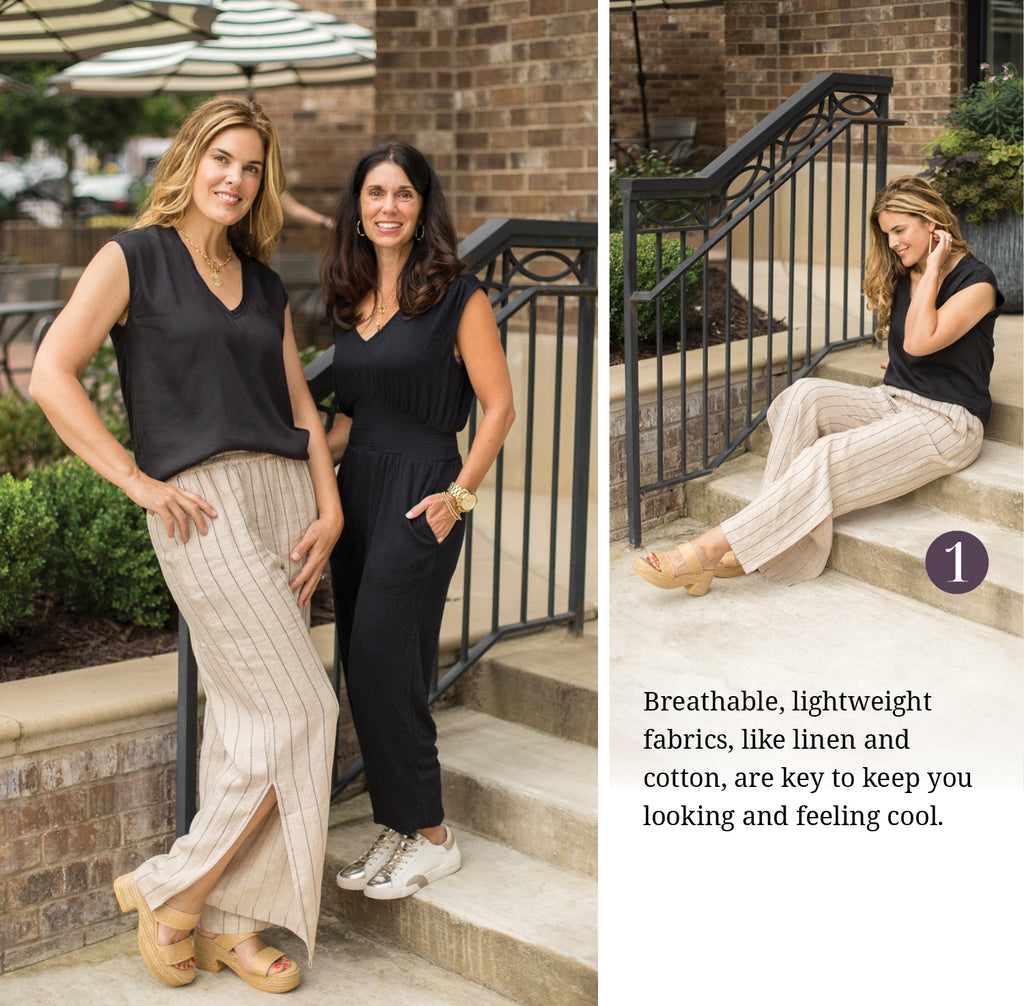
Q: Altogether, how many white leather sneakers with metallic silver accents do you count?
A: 2